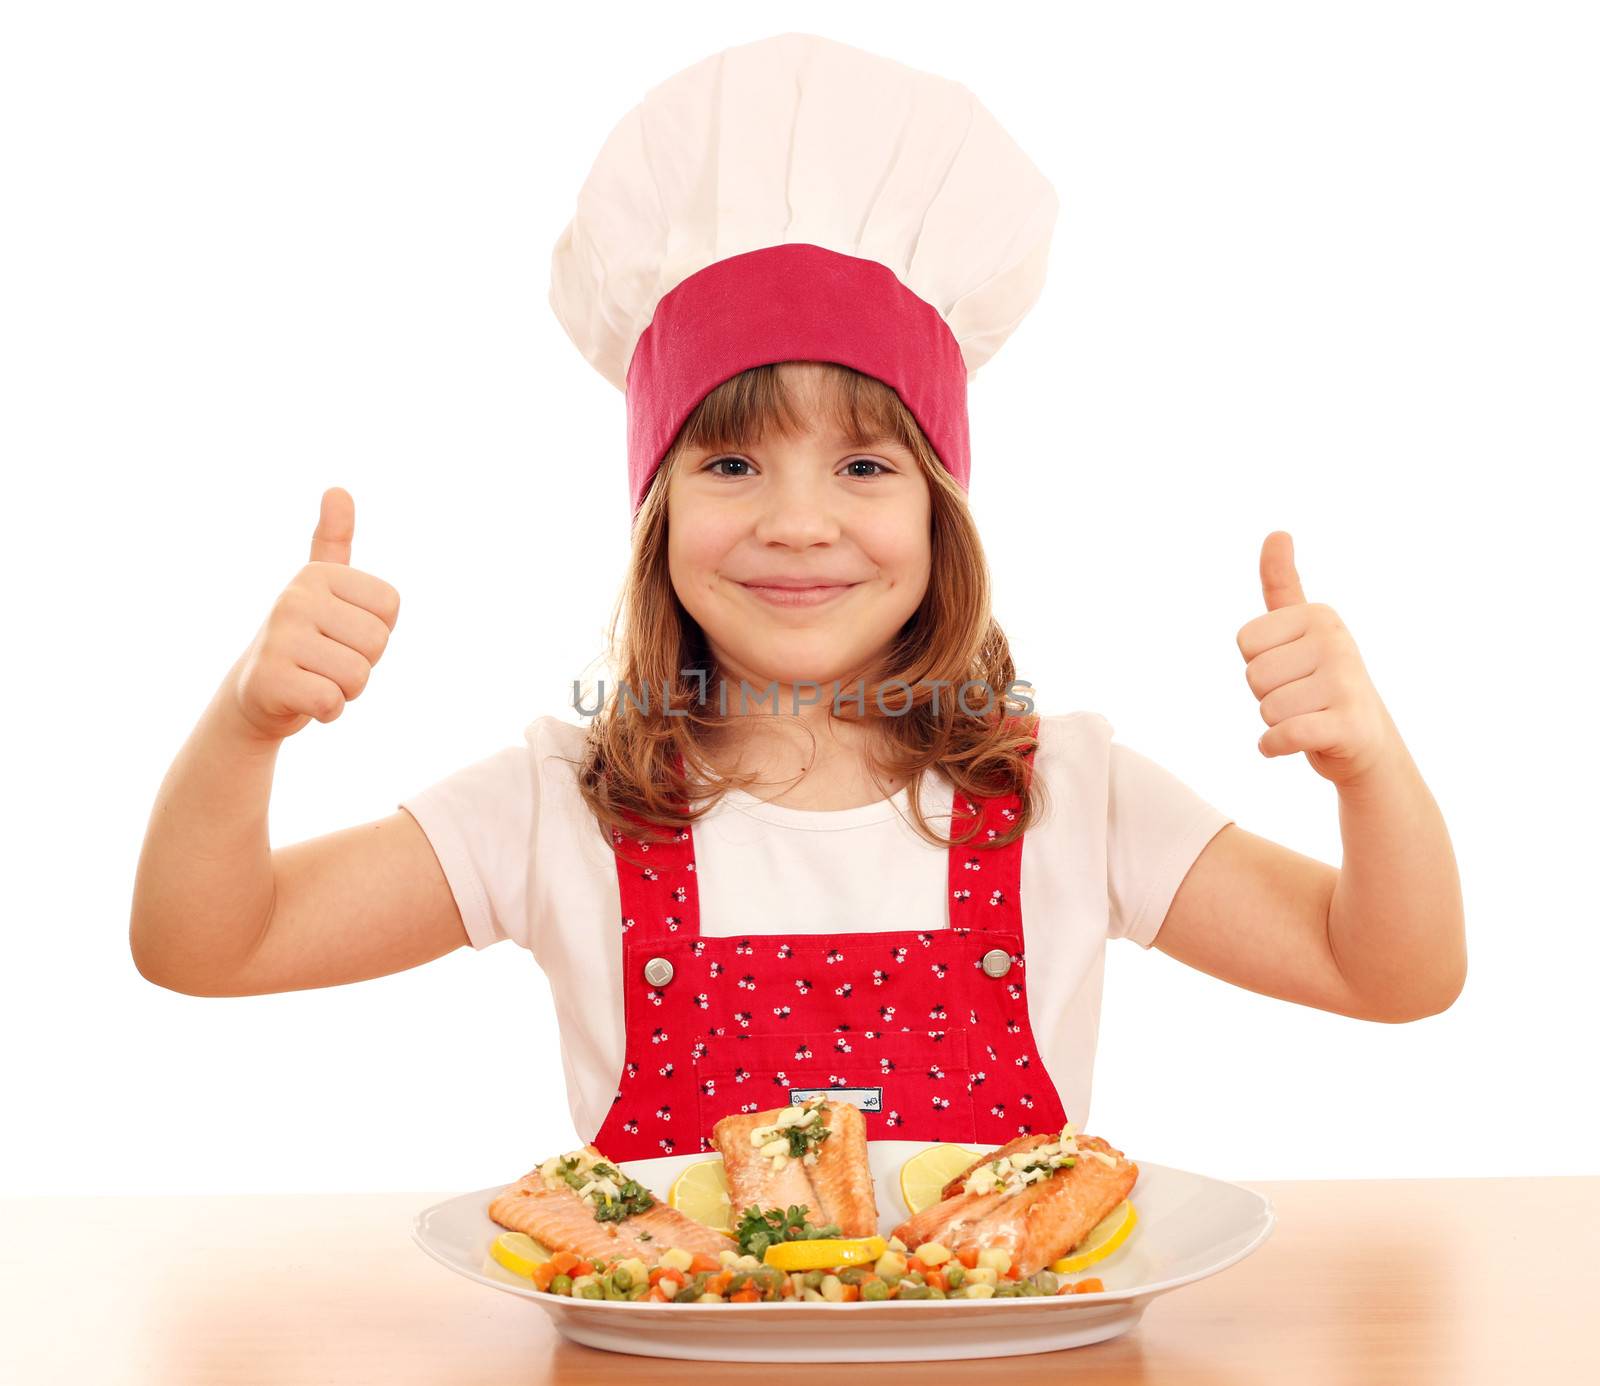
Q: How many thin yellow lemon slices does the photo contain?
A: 5